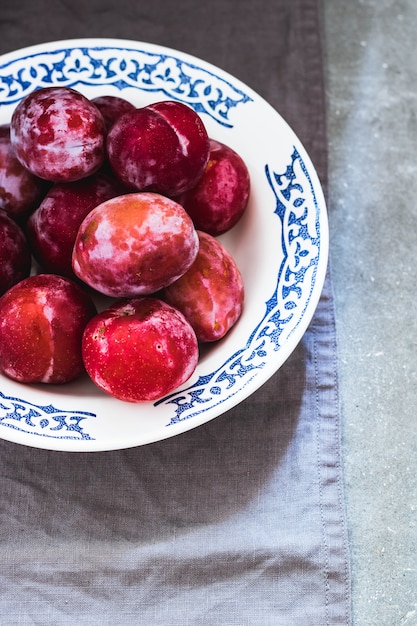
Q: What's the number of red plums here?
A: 11